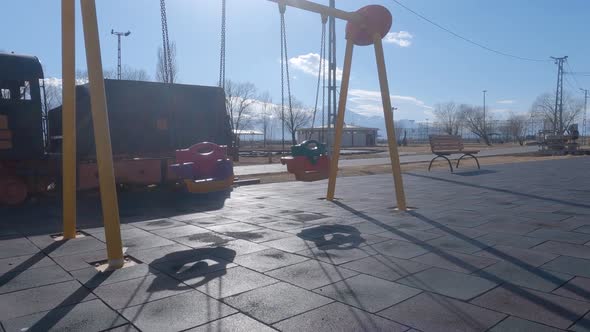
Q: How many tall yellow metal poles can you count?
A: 4